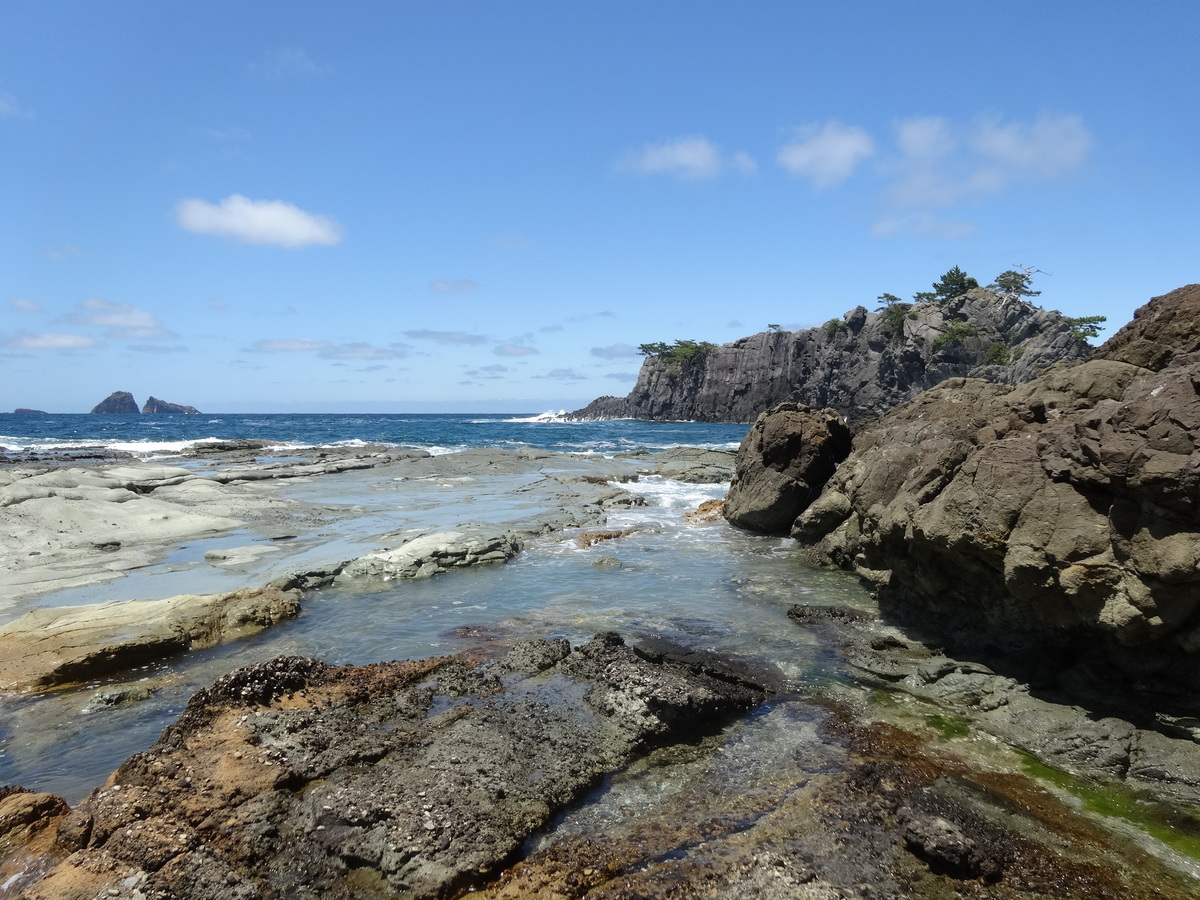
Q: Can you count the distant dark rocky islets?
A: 3